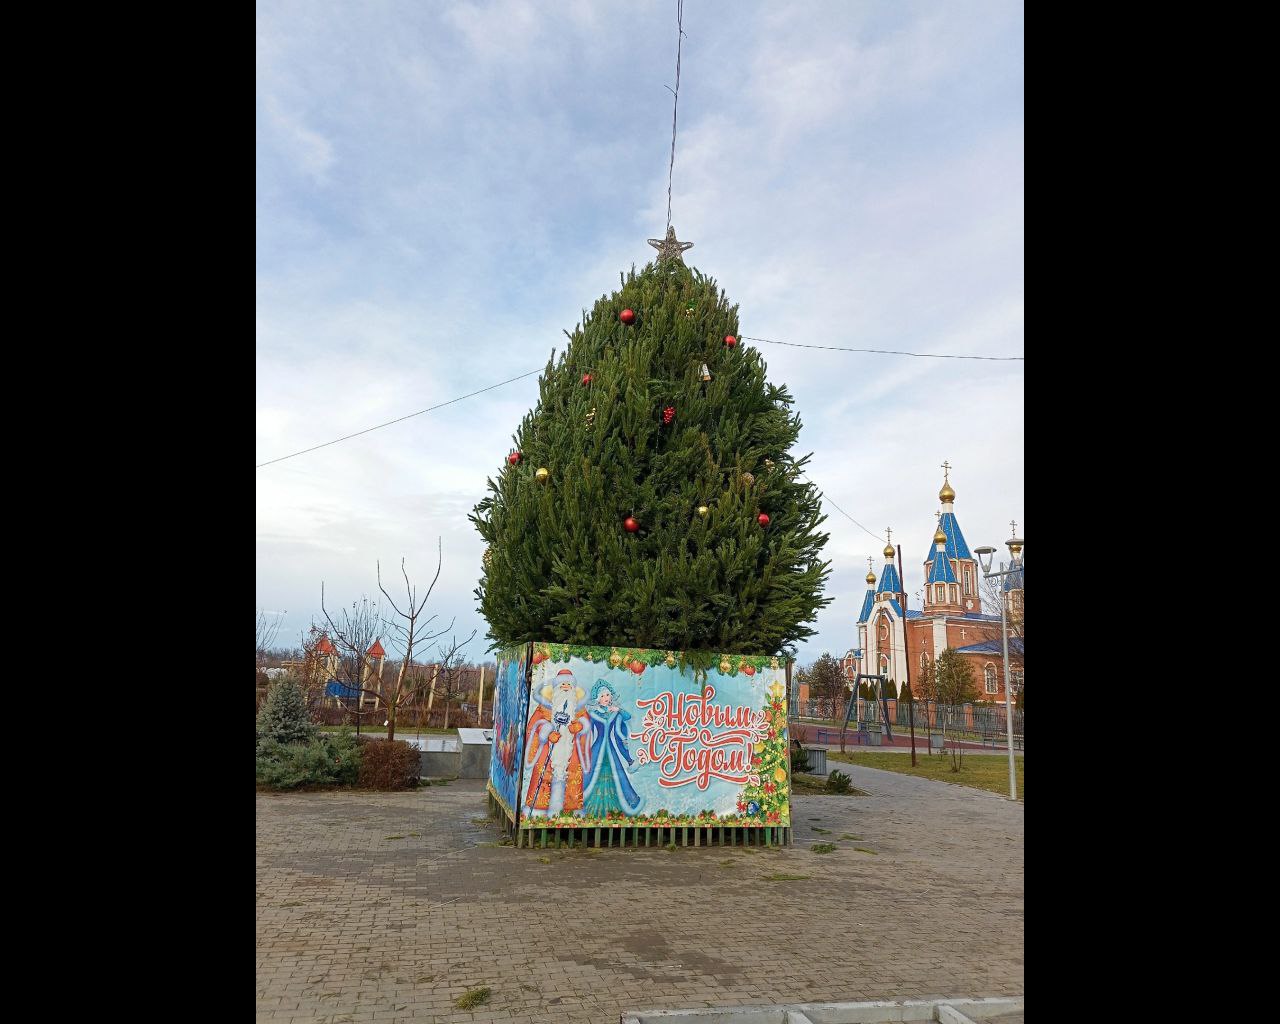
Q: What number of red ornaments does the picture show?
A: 7